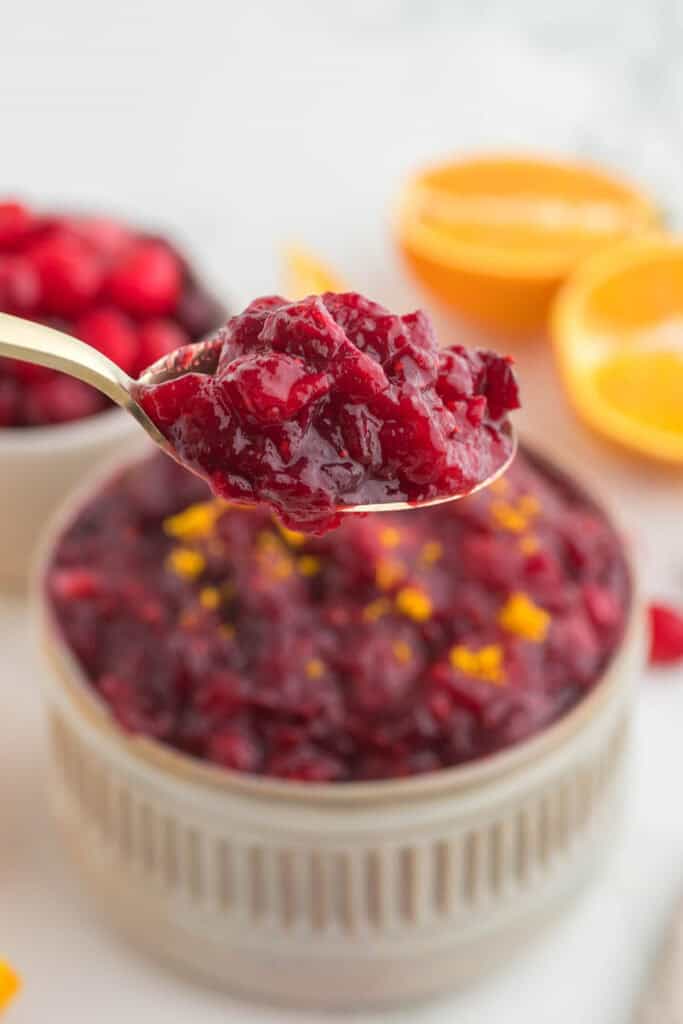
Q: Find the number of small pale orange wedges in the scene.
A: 1